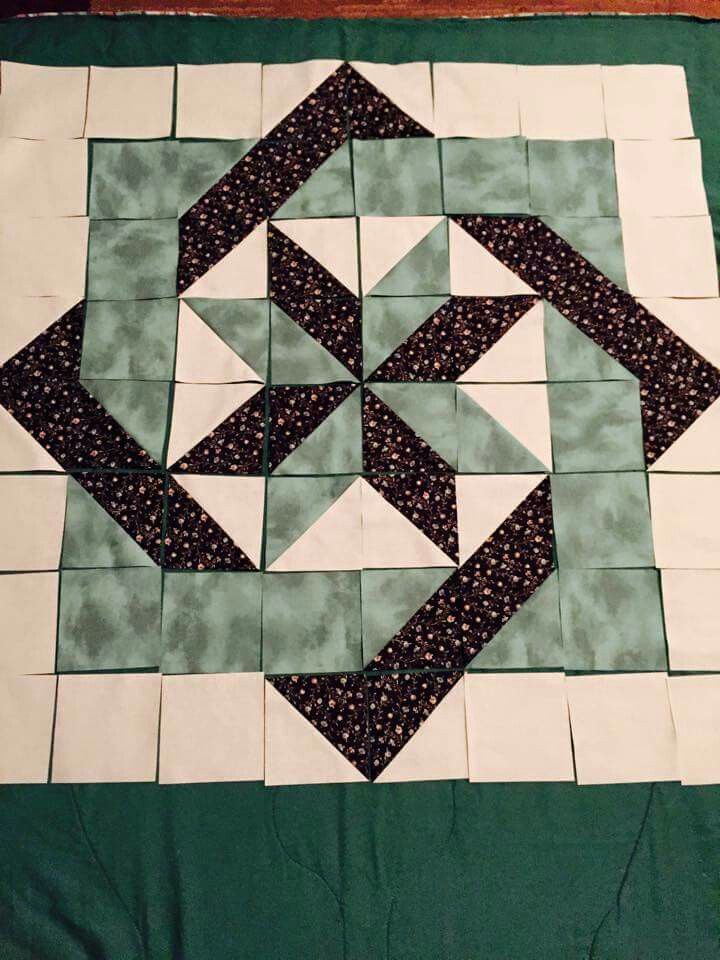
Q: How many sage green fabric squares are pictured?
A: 12